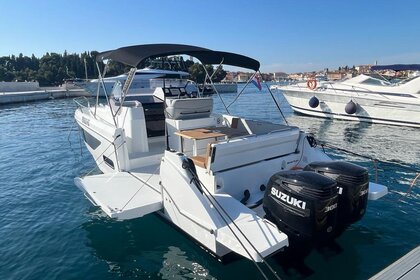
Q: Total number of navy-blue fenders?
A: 2